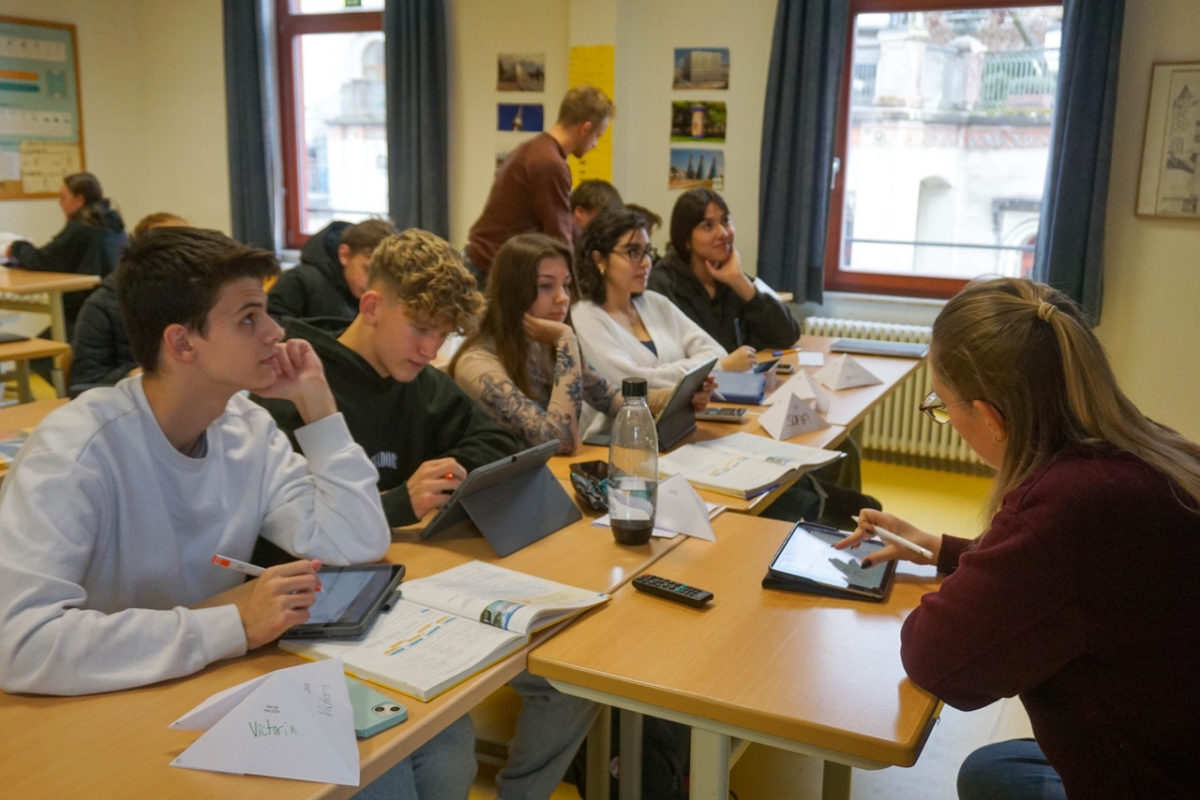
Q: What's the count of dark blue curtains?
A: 4